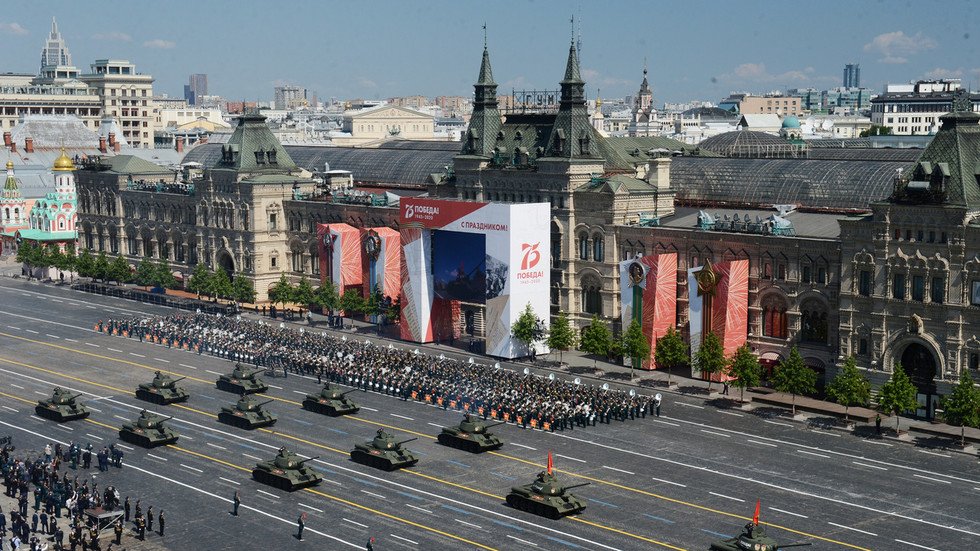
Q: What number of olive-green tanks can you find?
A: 11